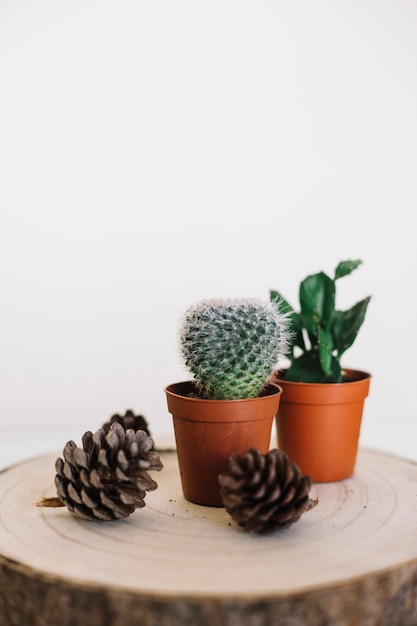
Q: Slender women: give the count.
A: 0